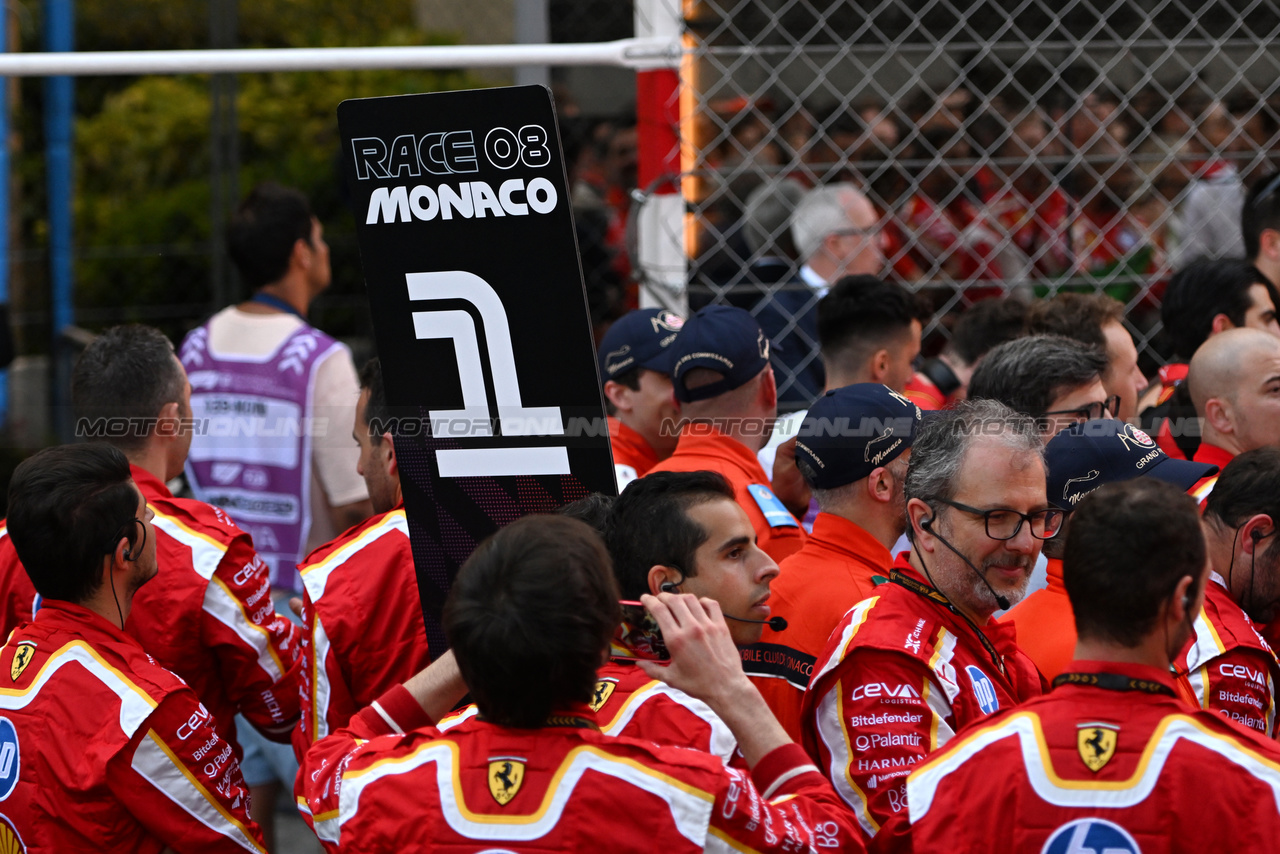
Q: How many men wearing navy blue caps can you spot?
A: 4